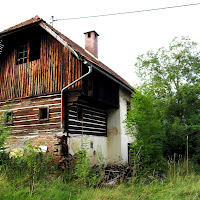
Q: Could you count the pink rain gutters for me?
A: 0